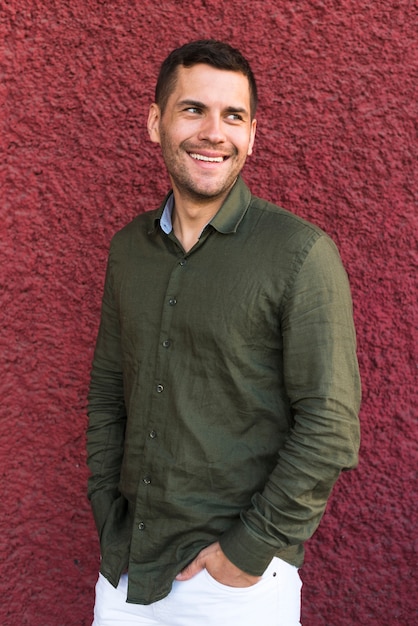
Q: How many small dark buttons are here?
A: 7